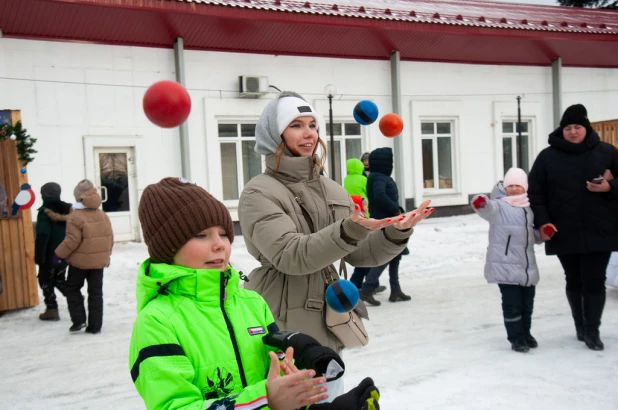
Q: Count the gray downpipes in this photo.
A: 3